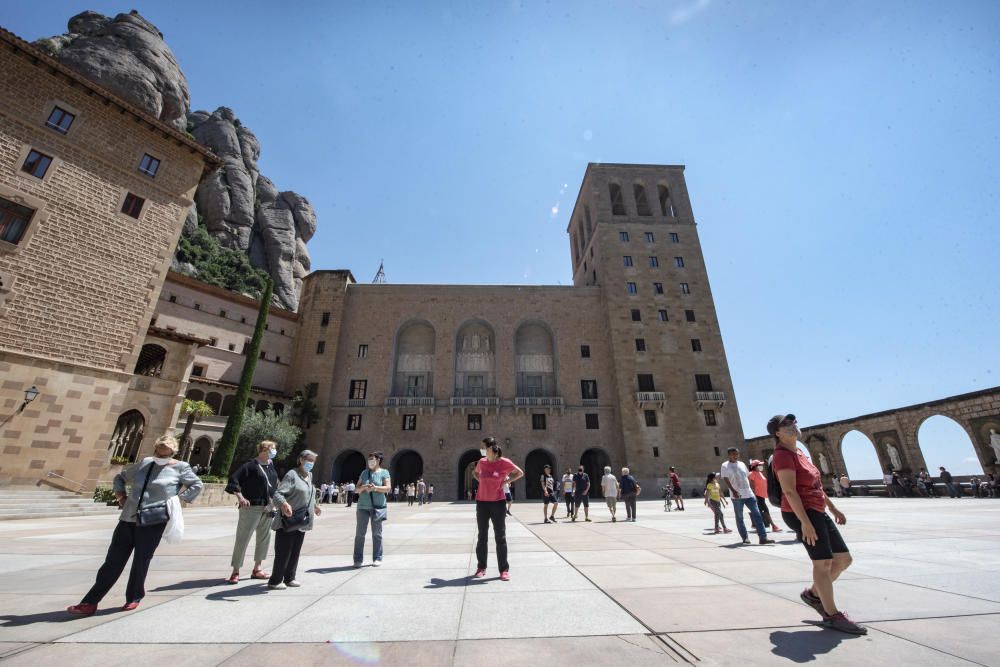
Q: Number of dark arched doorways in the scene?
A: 5